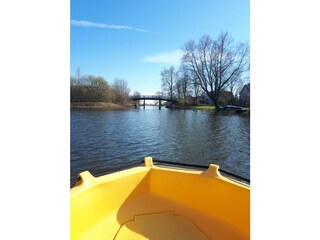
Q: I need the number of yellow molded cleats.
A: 3